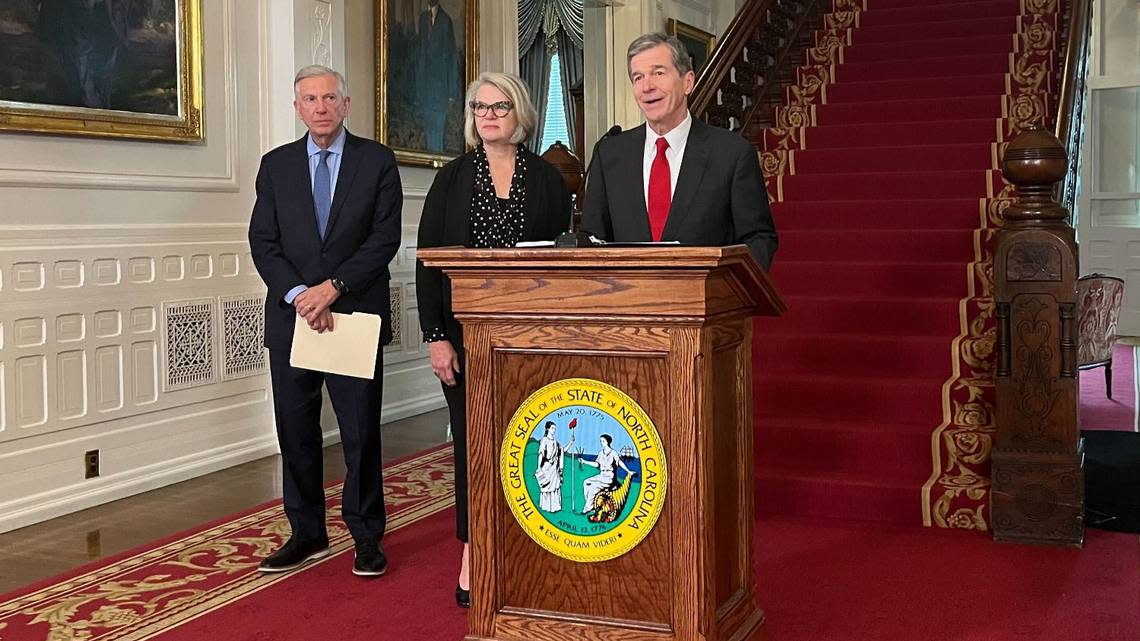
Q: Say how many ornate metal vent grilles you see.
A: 3